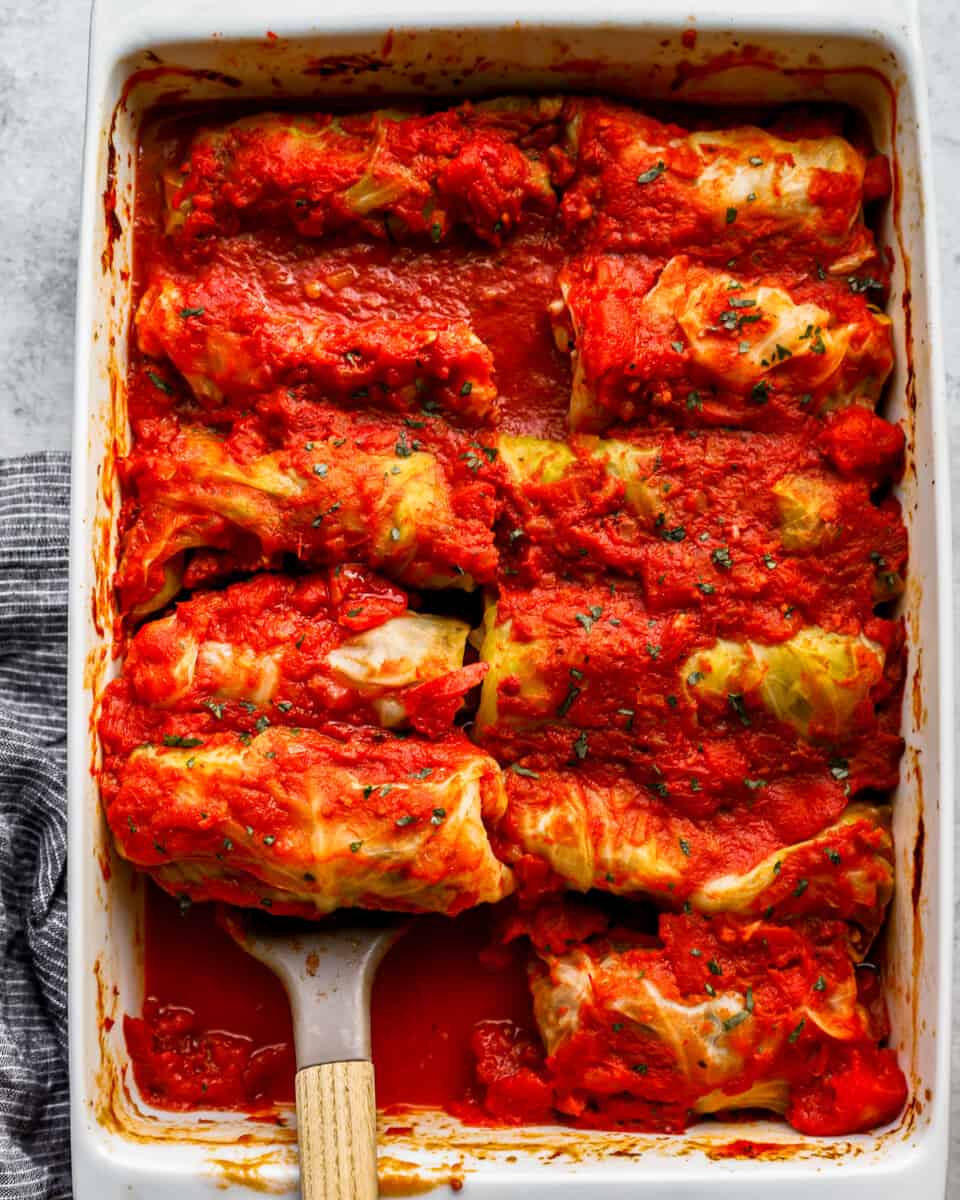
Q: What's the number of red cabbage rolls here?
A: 11